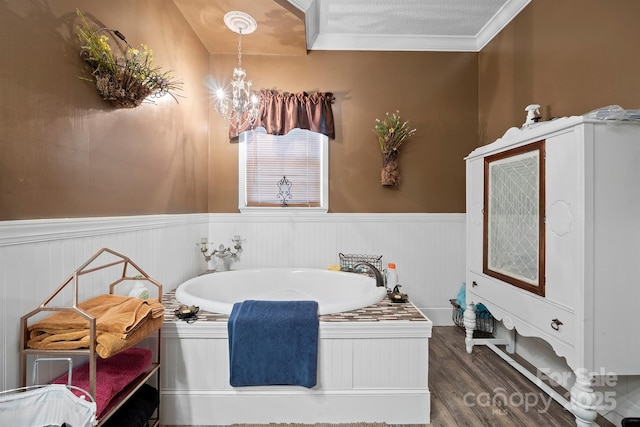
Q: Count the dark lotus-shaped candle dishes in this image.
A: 2